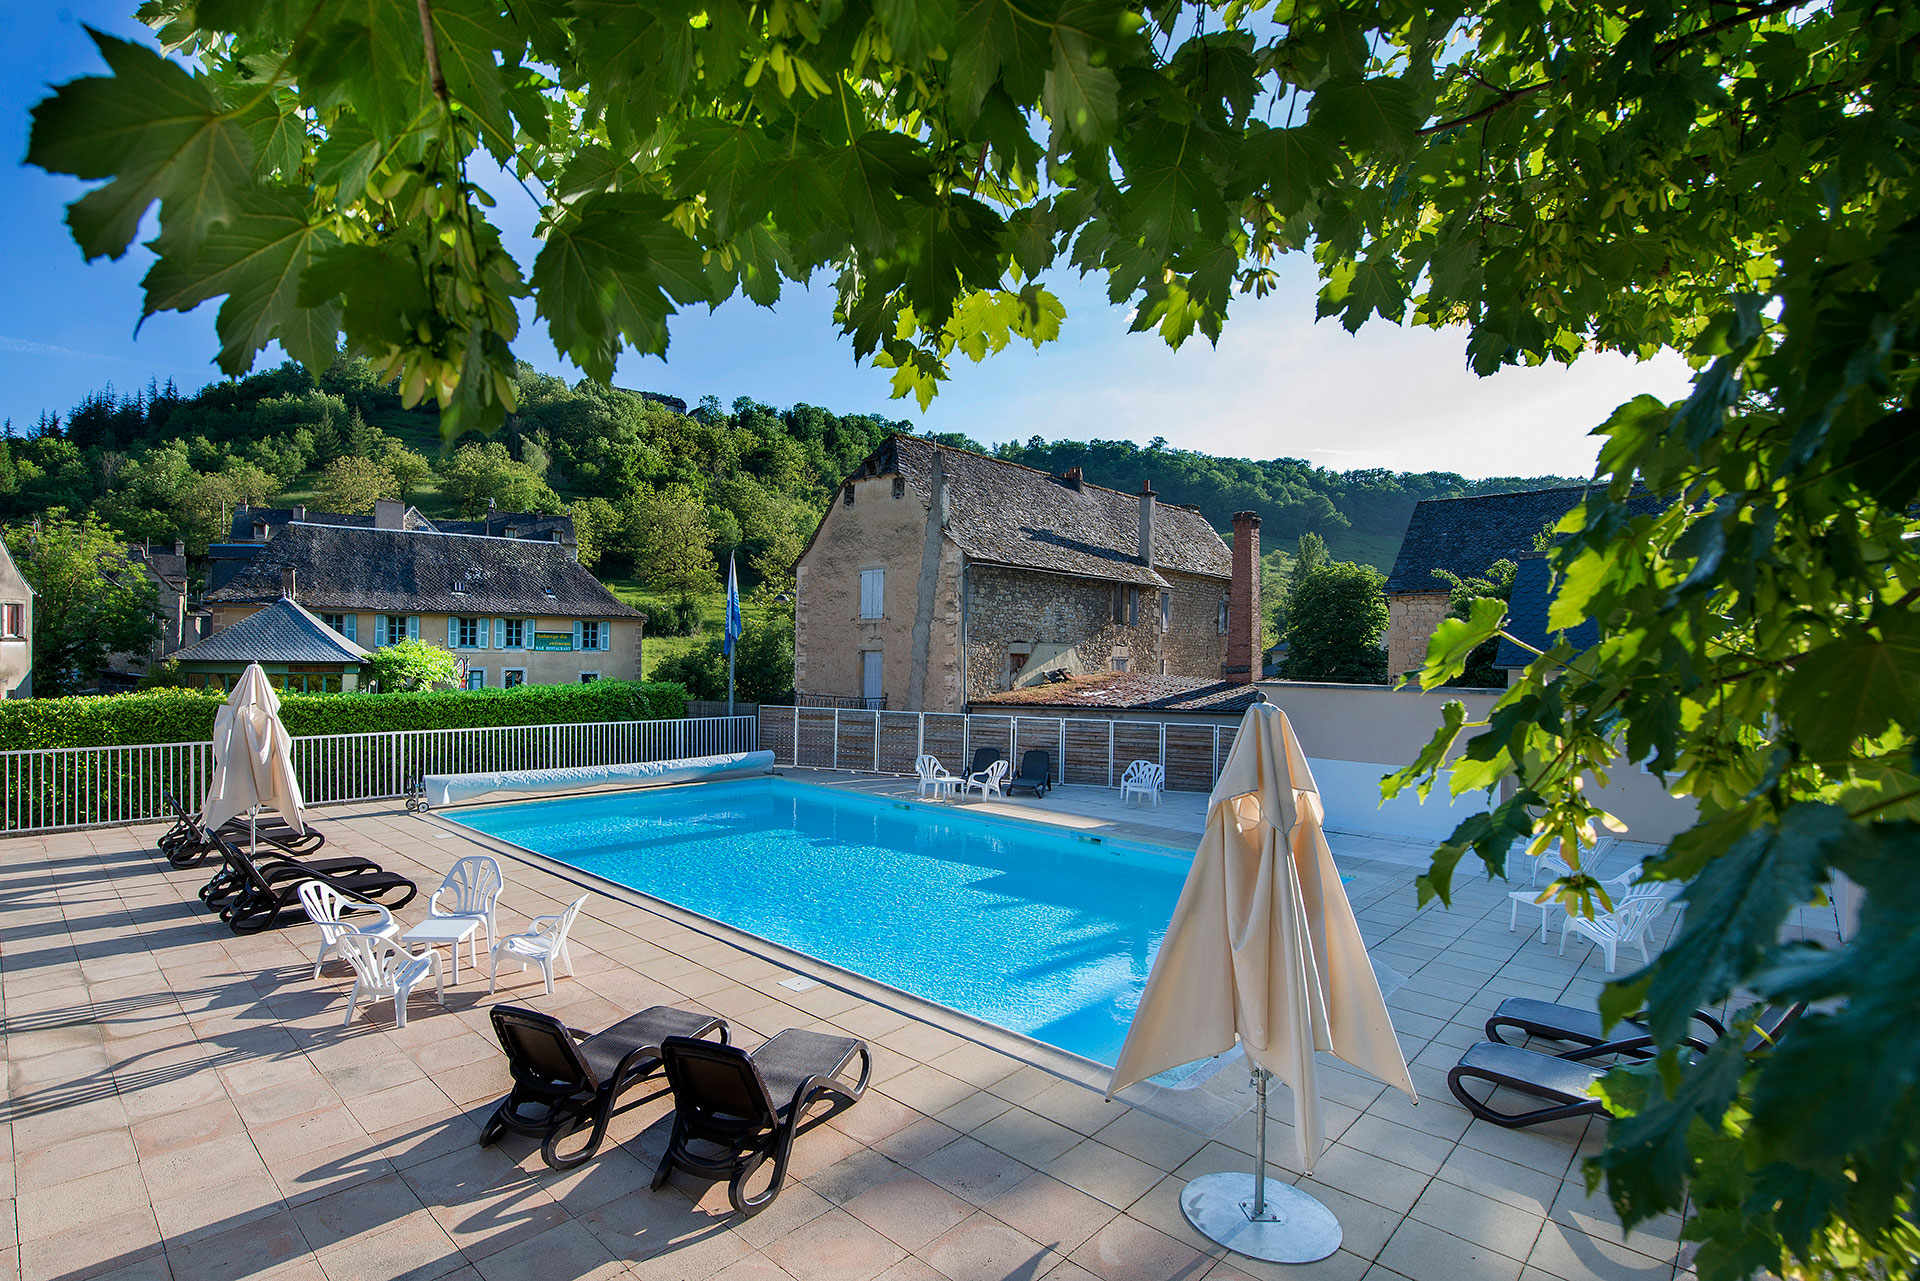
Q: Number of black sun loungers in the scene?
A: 10